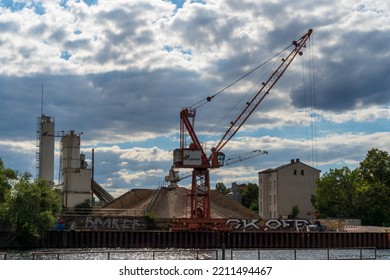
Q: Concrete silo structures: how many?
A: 2